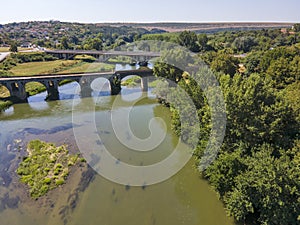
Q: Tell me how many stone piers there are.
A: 5